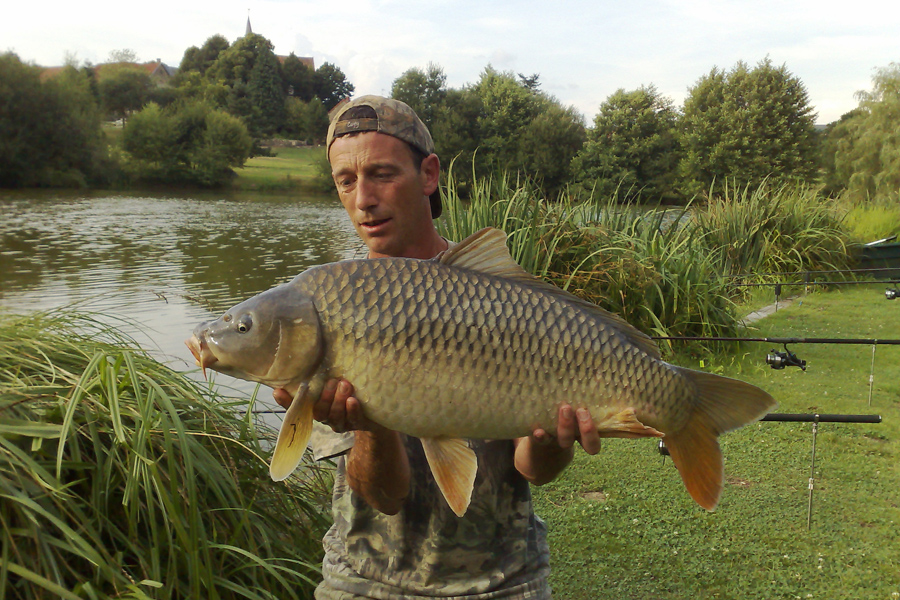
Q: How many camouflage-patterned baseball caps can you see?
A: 1